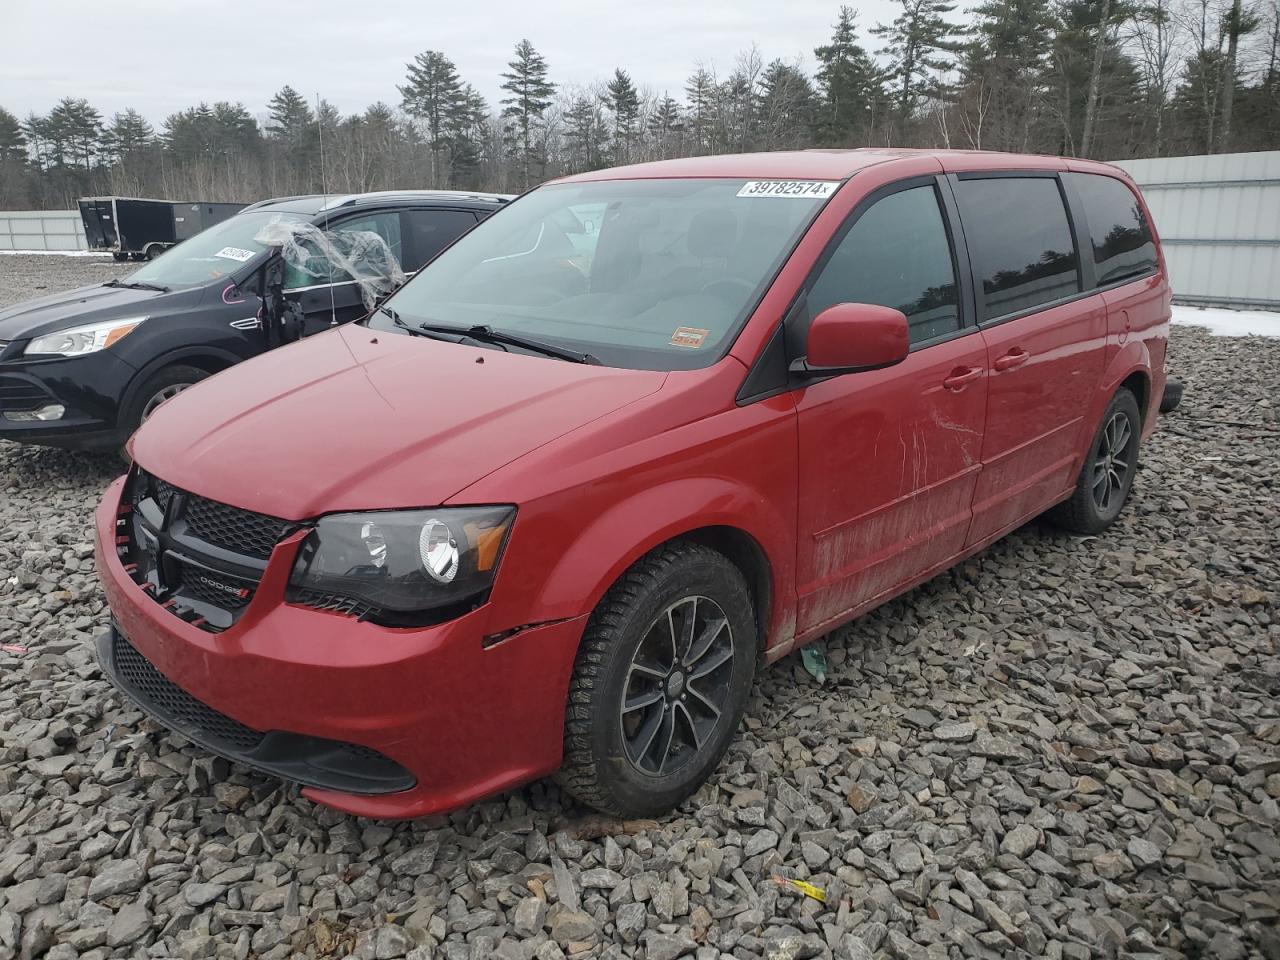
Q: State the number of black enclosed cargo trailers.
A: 1